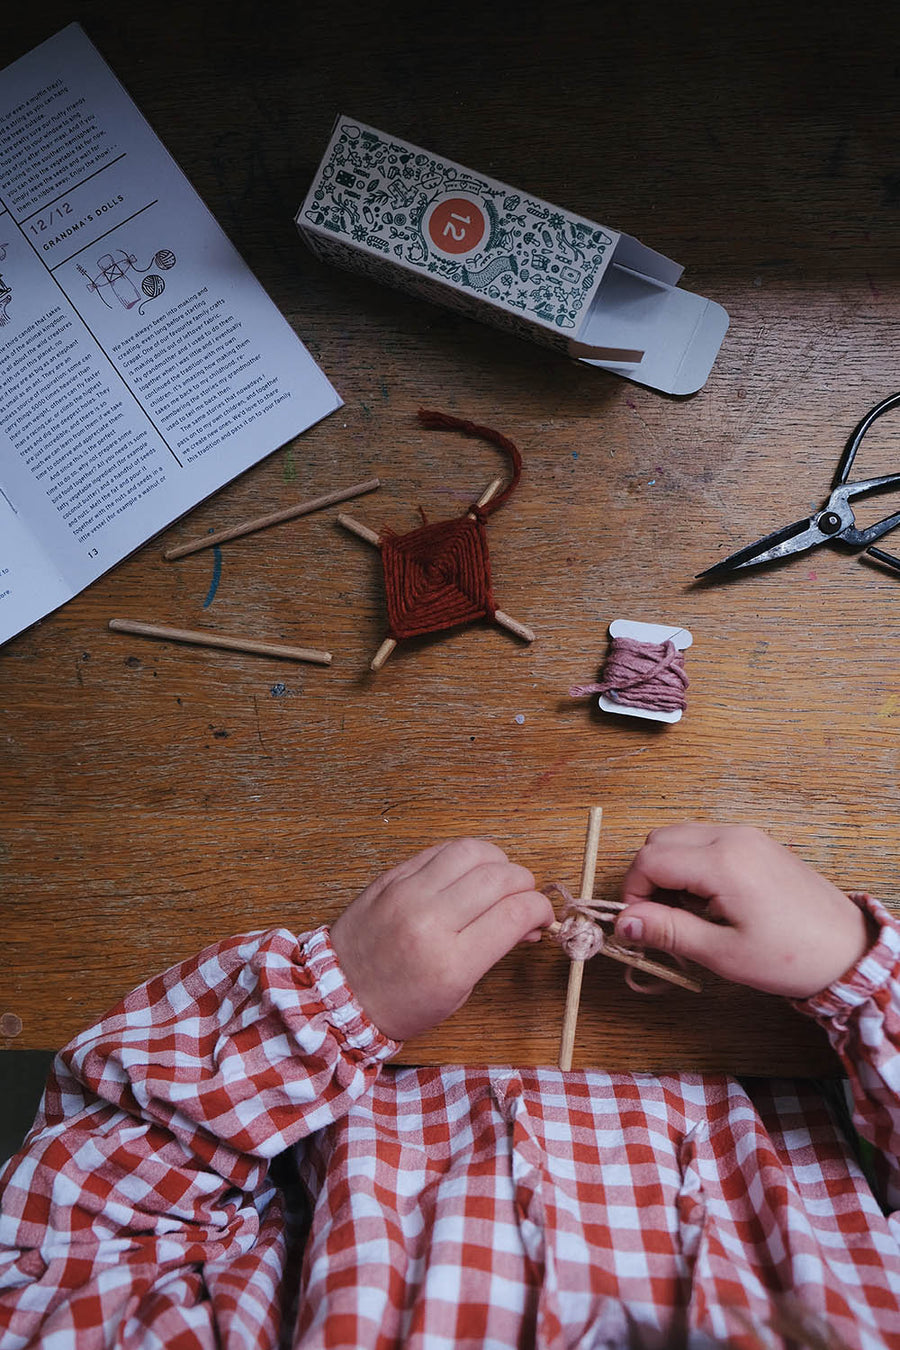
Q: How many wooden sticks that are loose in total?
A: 2